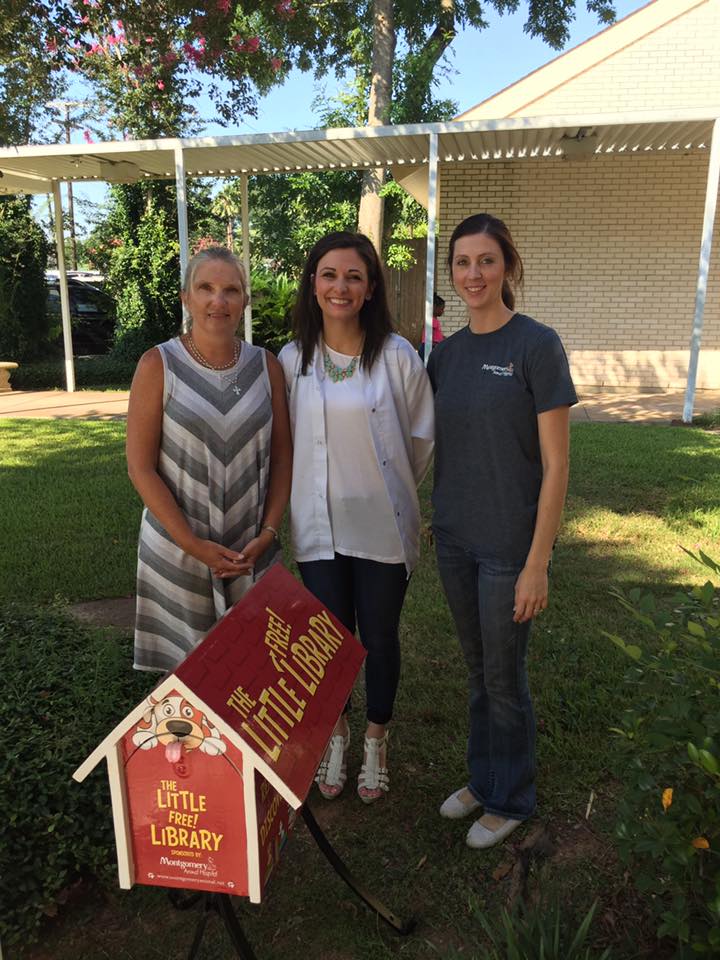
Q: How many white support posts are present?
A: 5